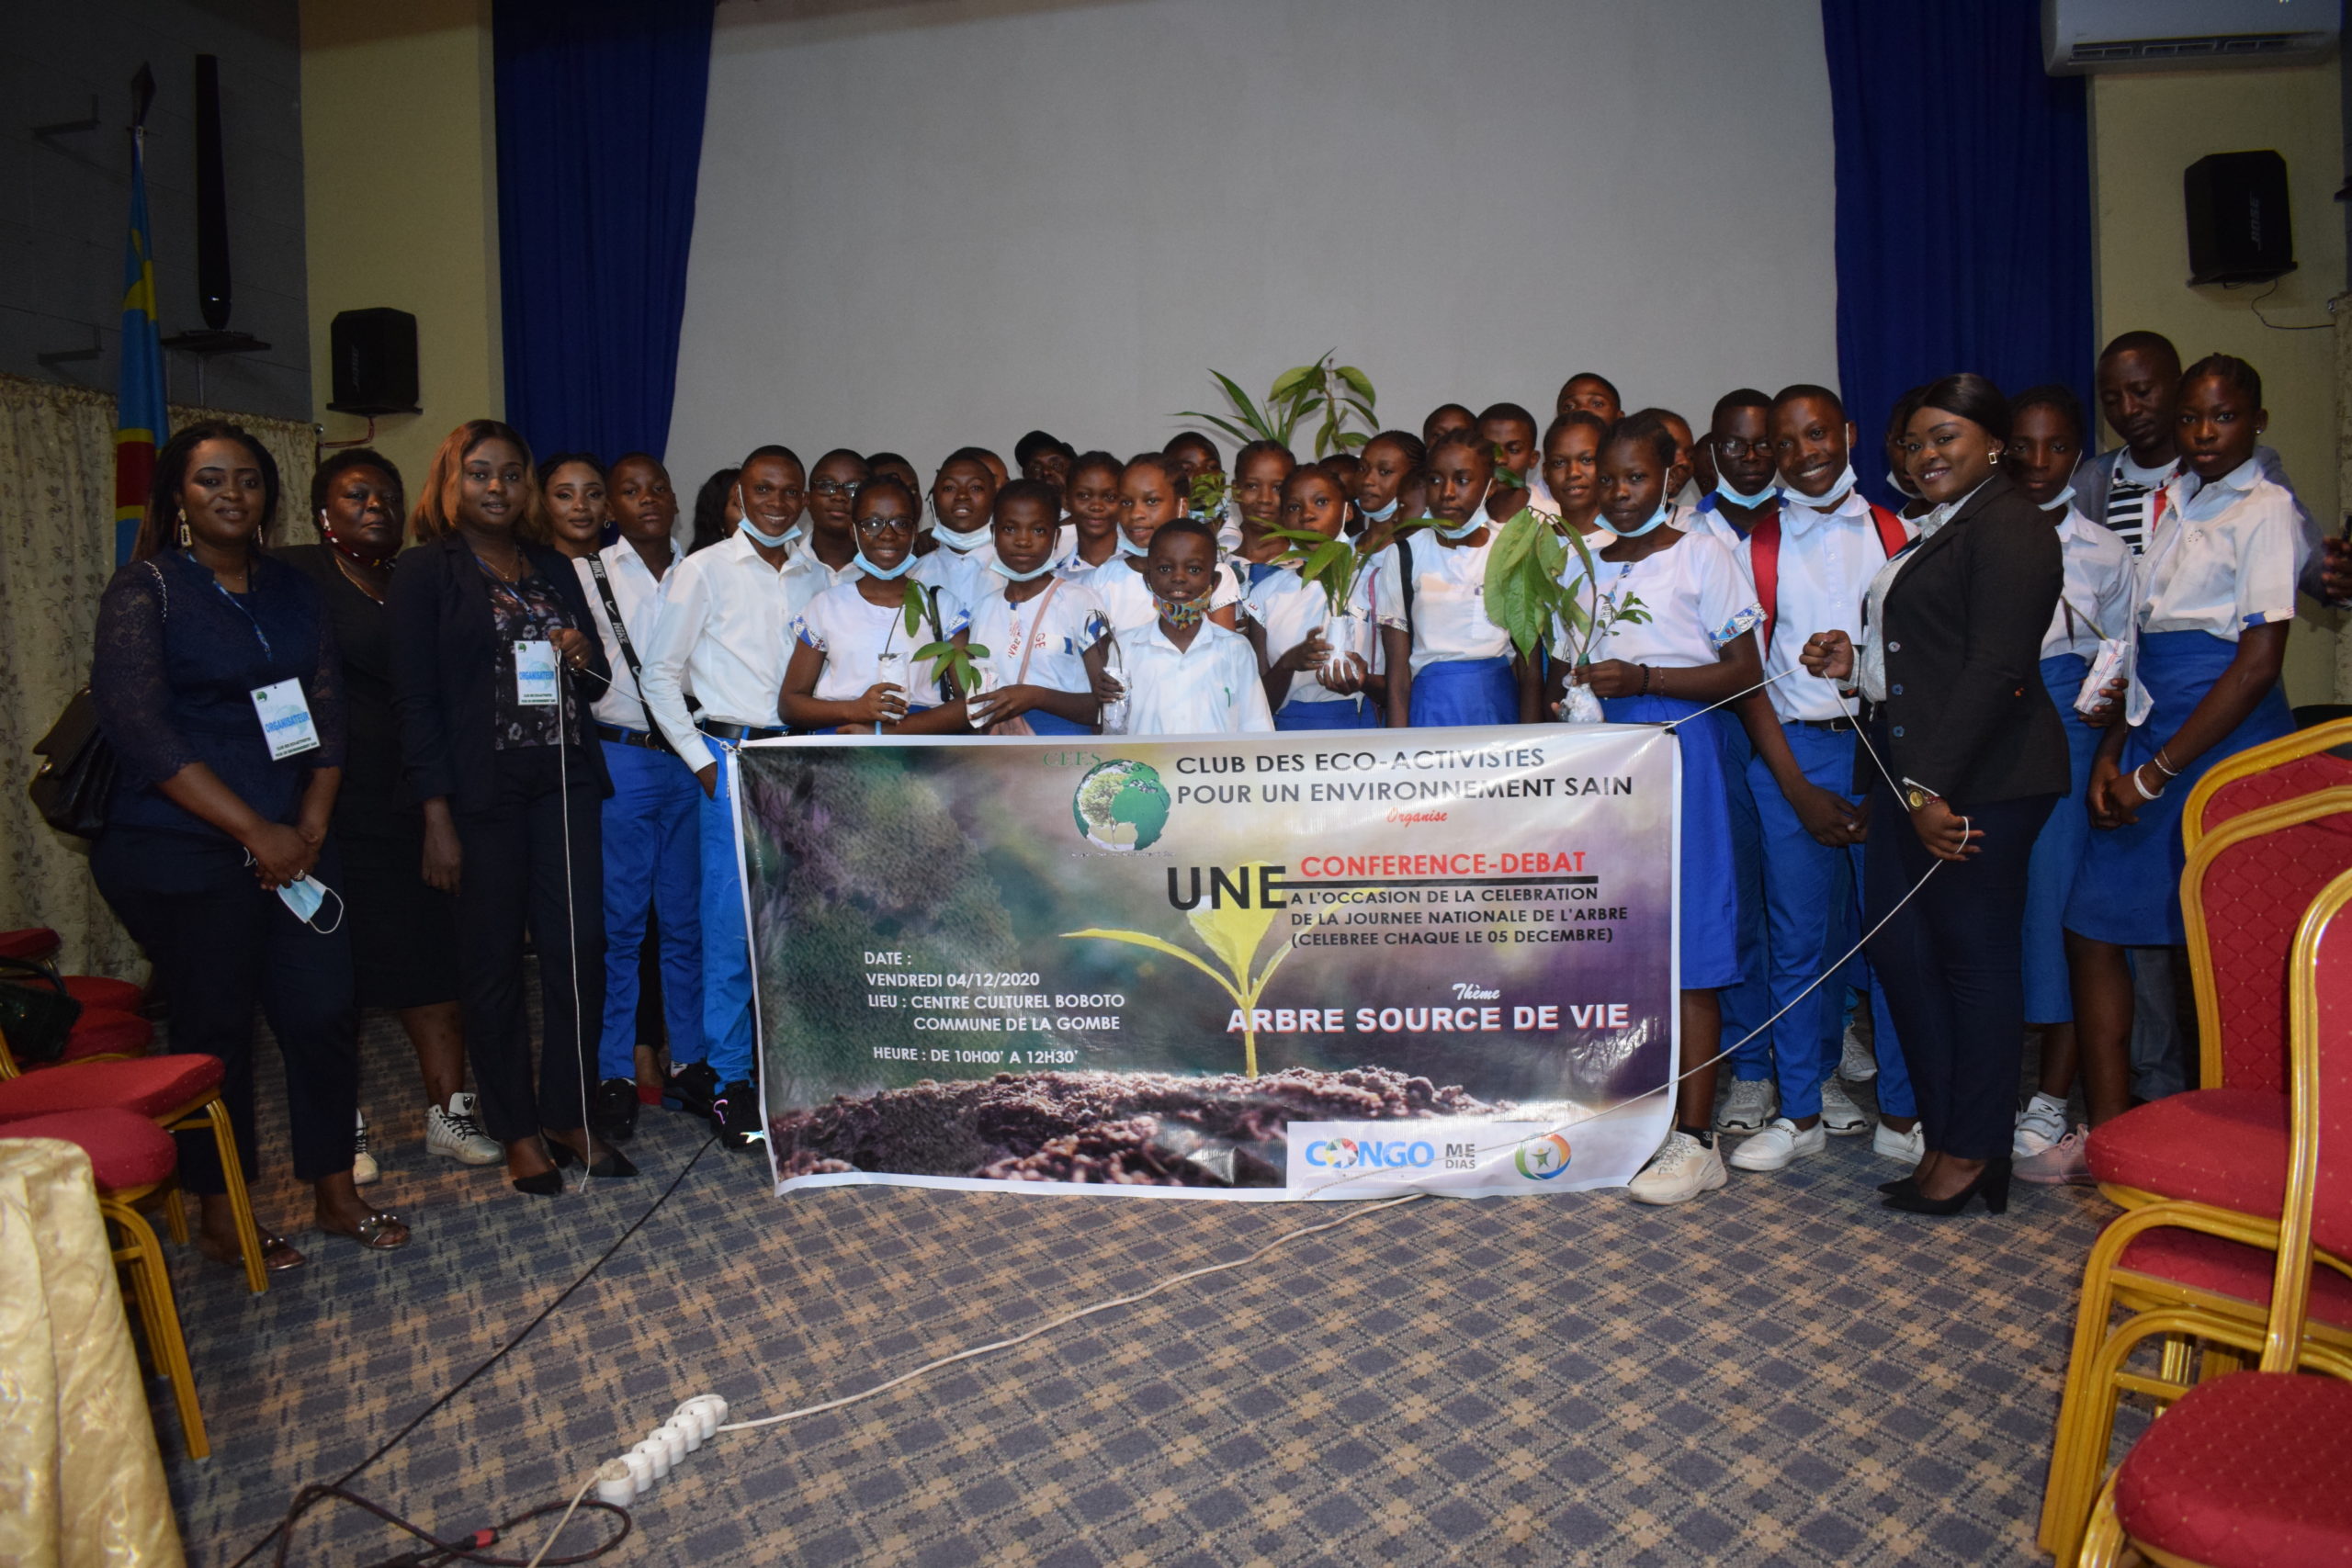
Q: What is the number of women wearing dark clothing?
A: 4